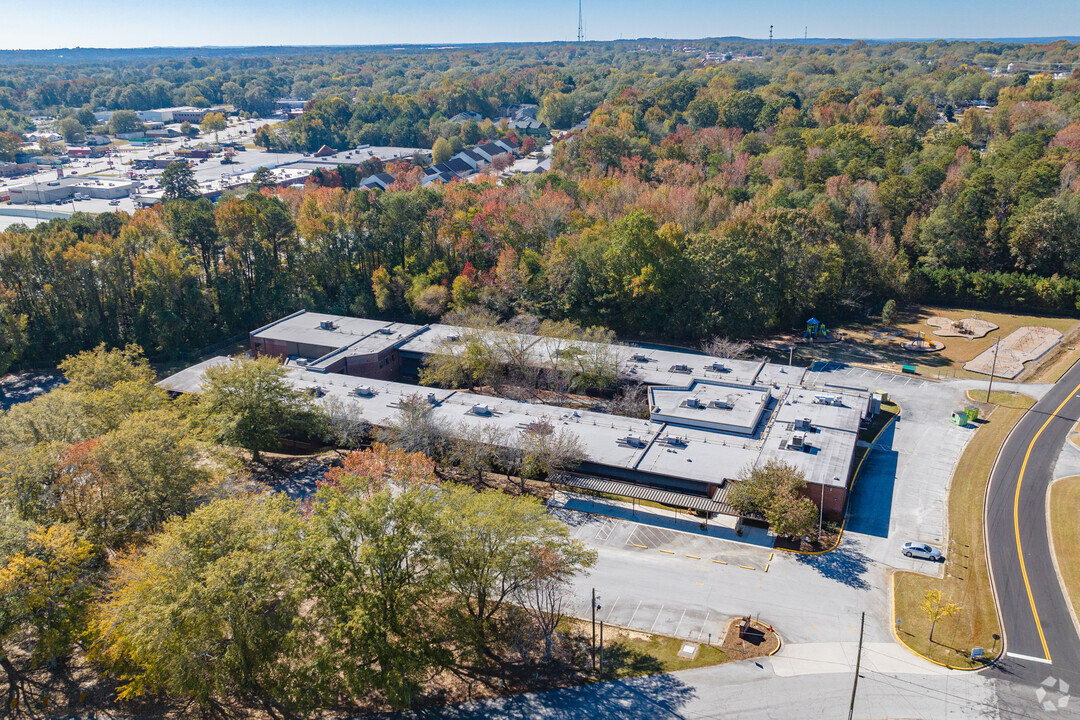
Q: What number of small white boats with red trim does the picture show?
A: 0